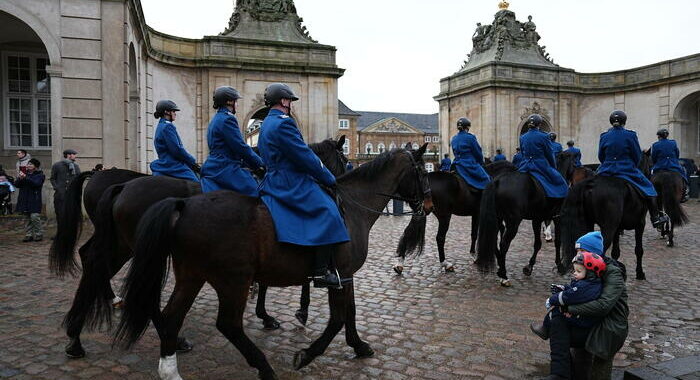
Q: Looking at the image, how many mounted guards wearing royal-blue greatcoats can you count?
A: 12